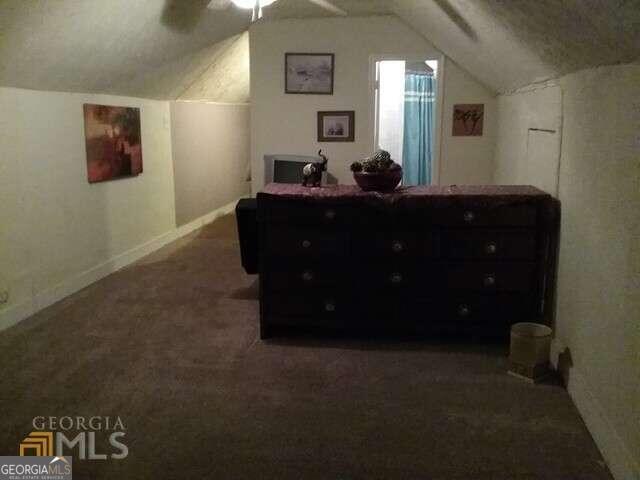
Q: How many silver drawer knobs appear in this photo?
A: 10